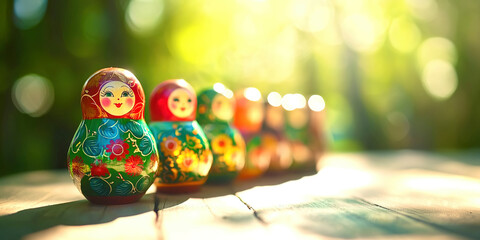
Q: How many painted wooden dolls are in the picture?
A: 7